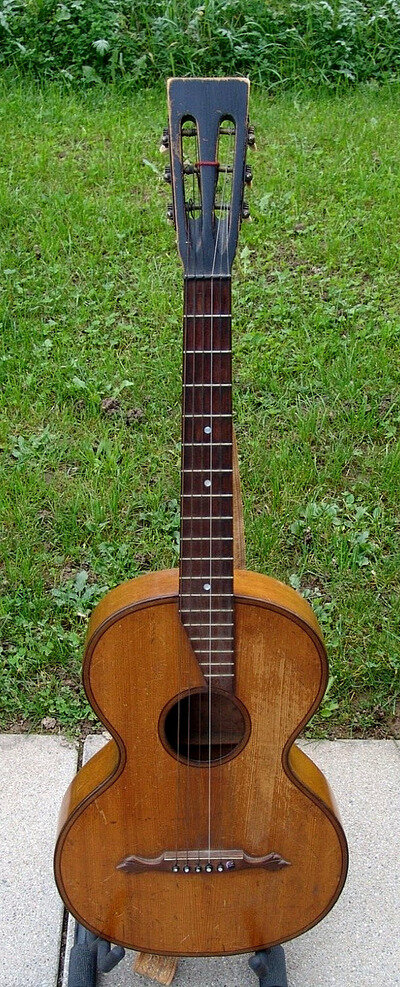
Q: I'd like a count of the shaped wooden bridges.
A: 1